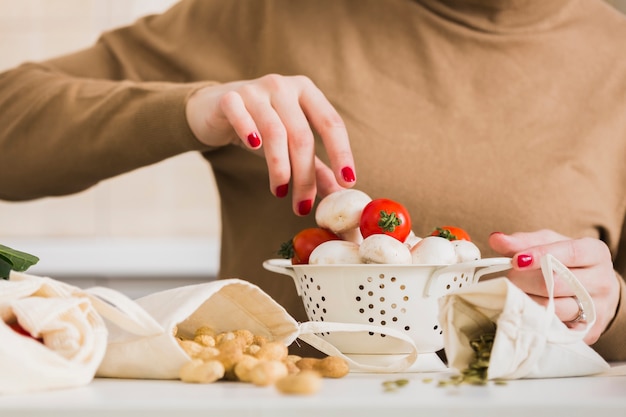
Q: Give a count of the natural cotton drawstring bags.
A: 3